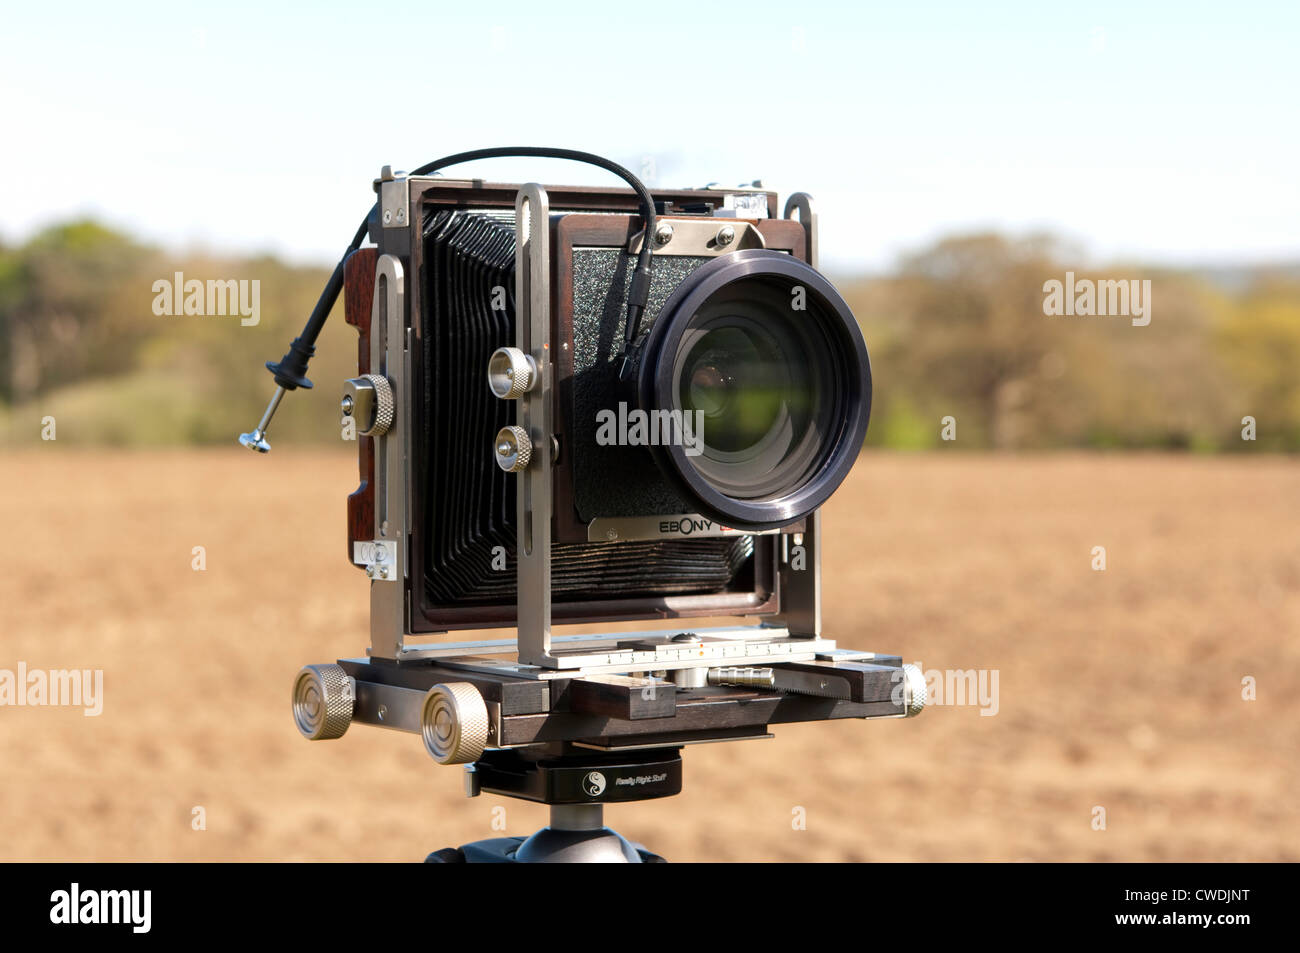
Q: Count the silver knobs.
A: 6